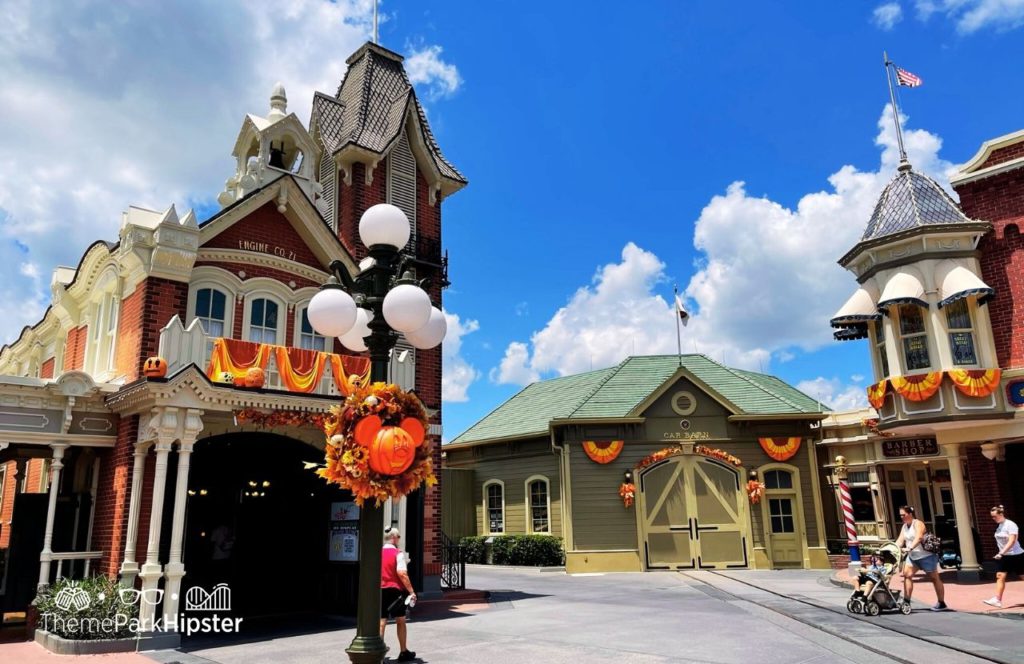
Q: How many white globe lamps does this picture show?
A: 5